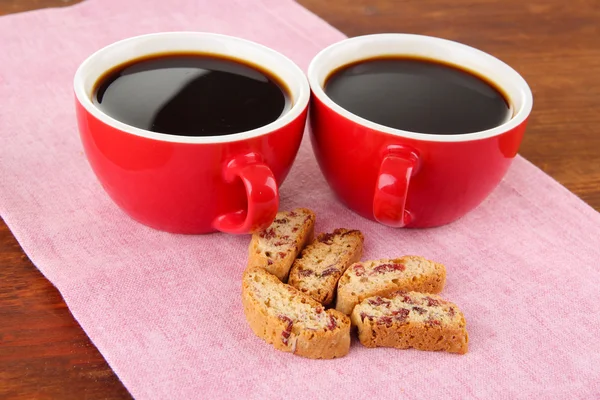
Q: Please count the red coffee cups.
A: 2